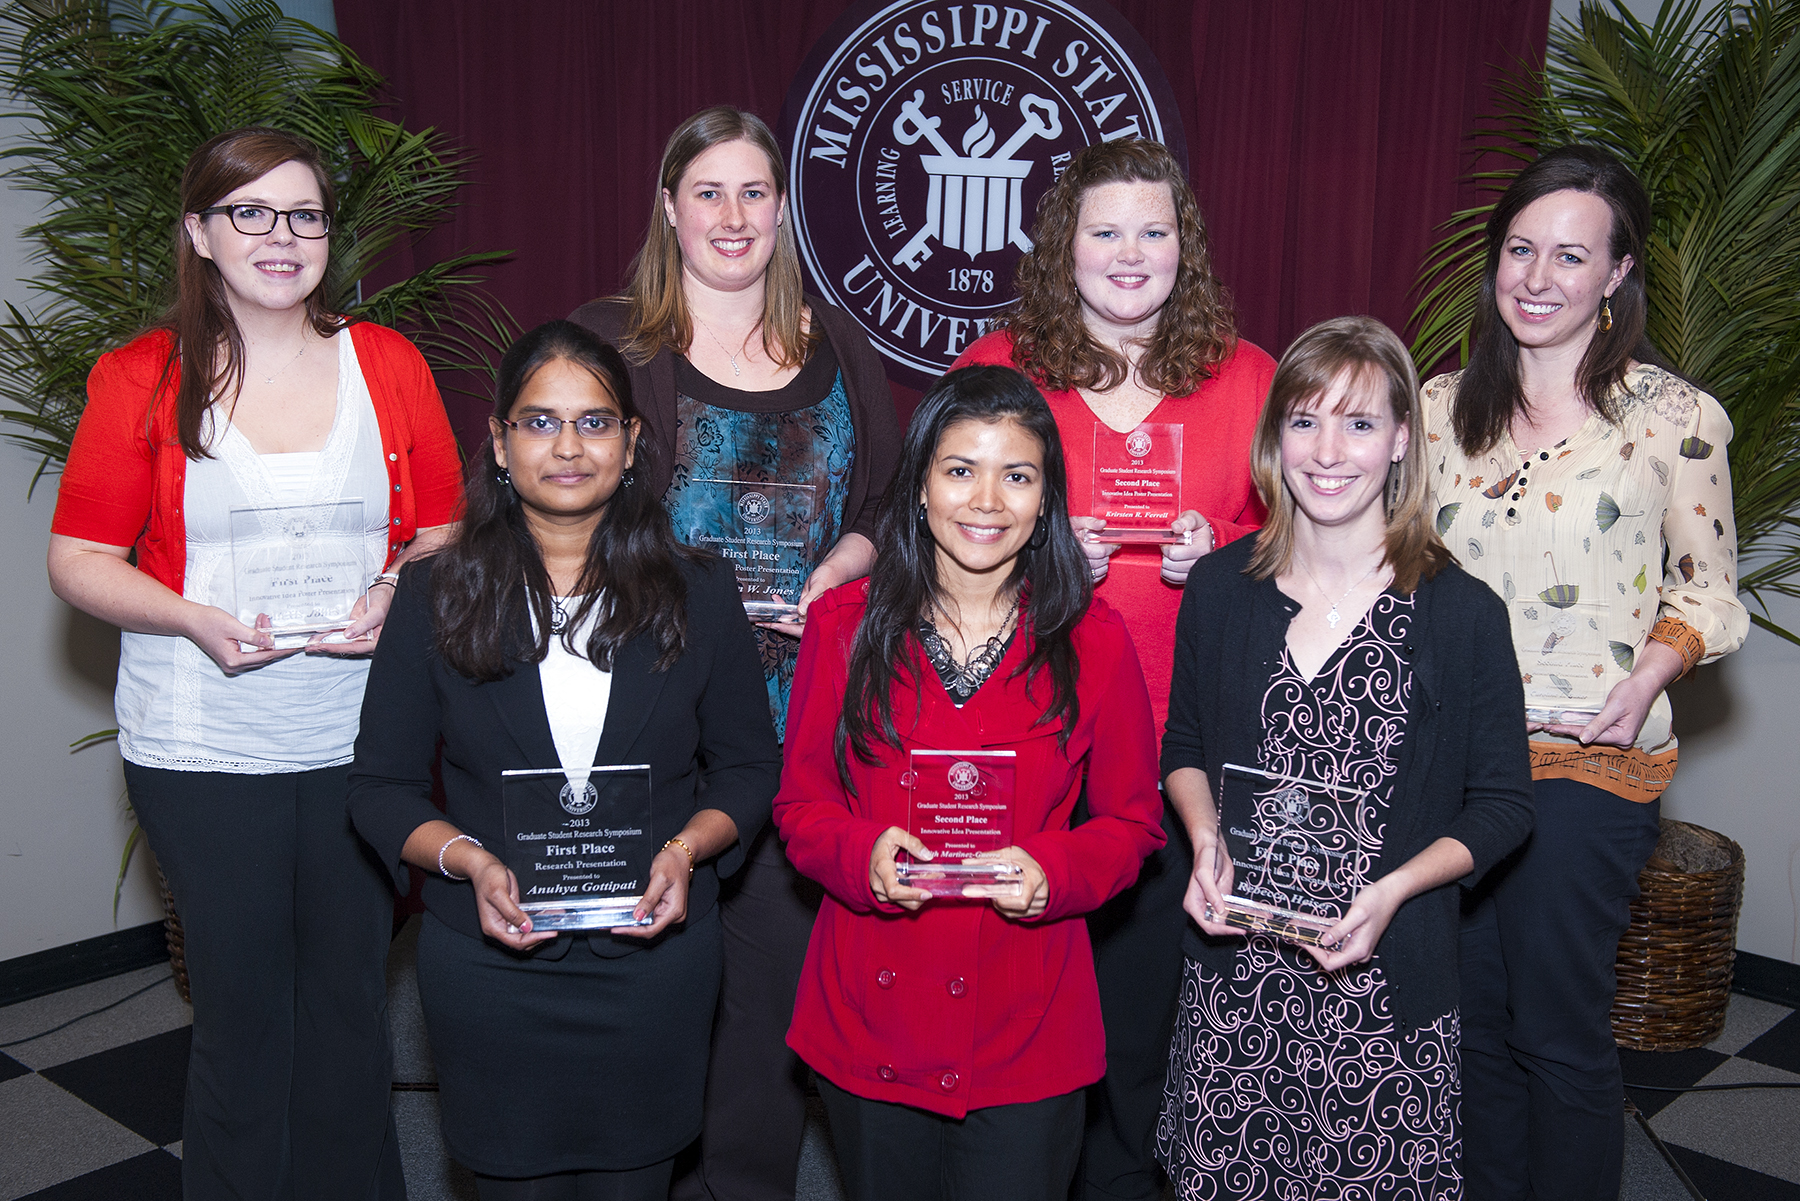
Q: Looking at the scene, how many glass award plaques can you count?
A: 7